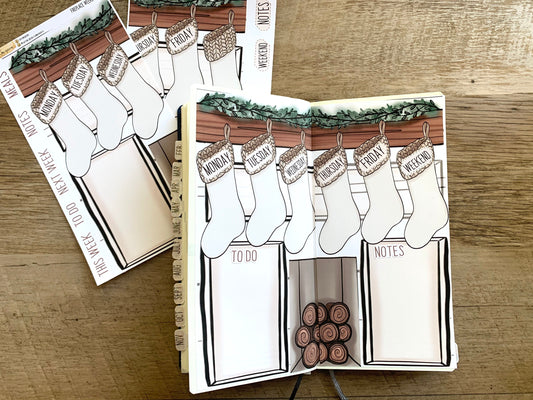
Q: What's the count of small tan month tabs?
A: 10